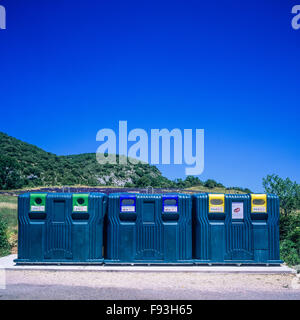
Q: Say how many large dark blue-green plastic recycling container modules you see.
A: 3